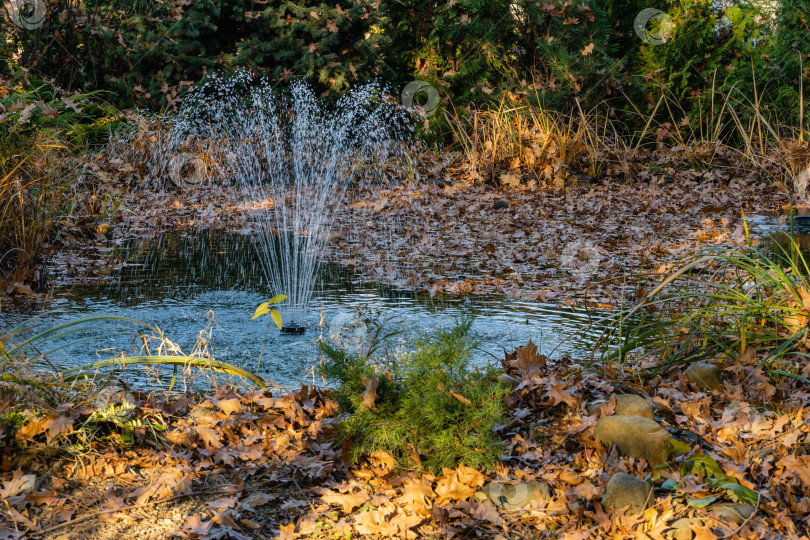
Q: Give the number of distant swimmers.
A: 0